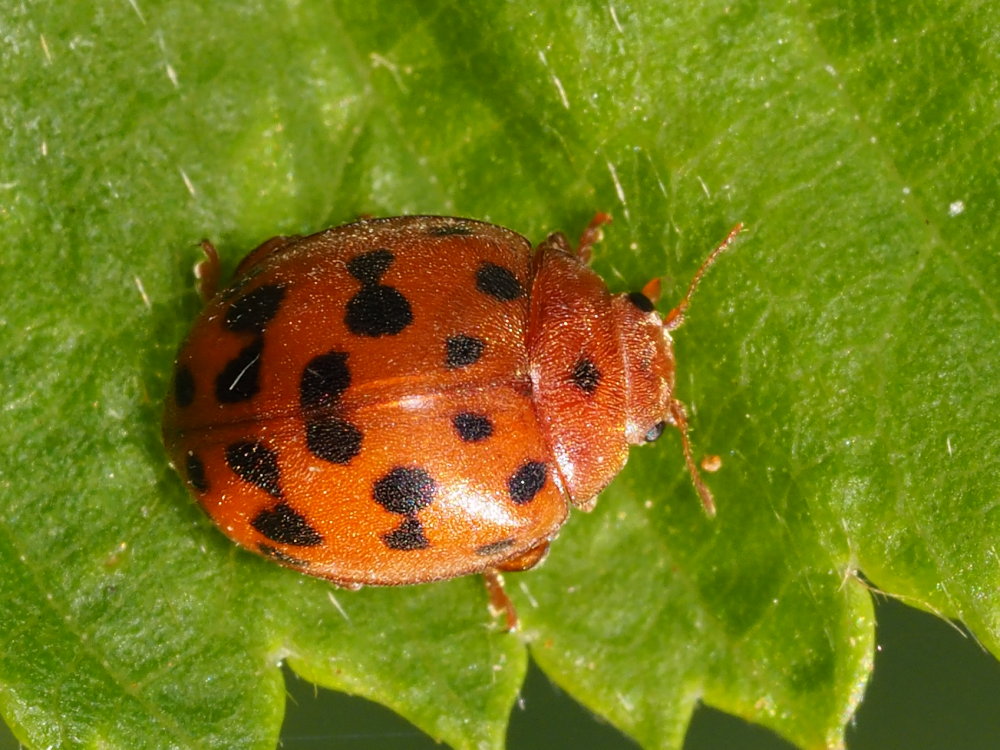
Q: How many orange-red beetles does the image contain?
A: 1